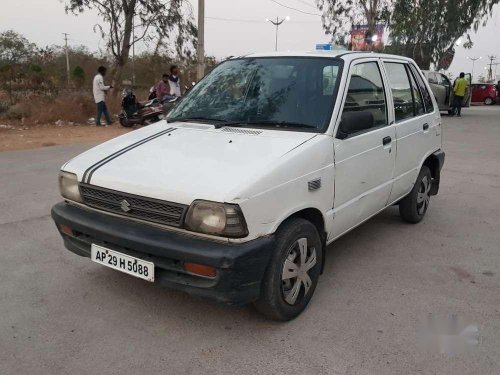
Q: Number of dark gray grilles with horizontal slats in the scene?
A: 1